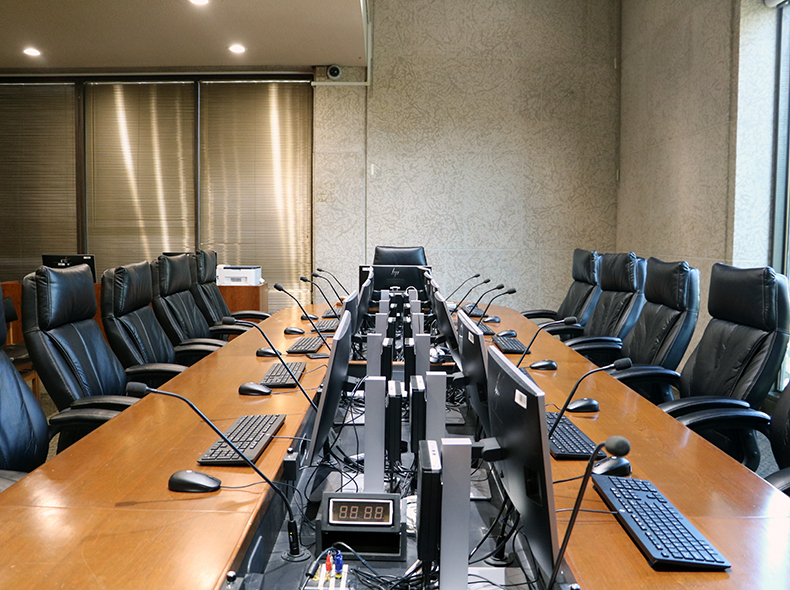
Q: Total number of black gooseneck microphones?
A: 13